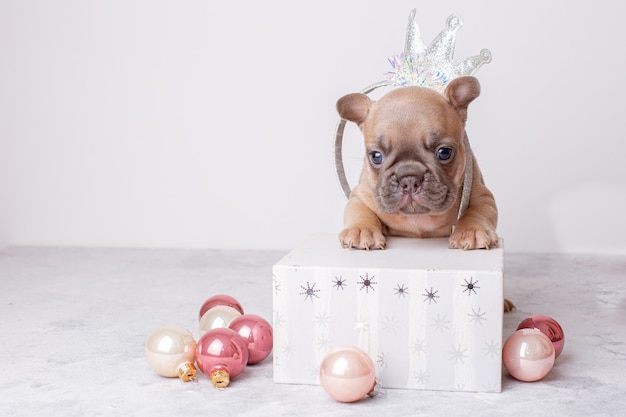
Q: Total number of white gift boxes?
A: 1